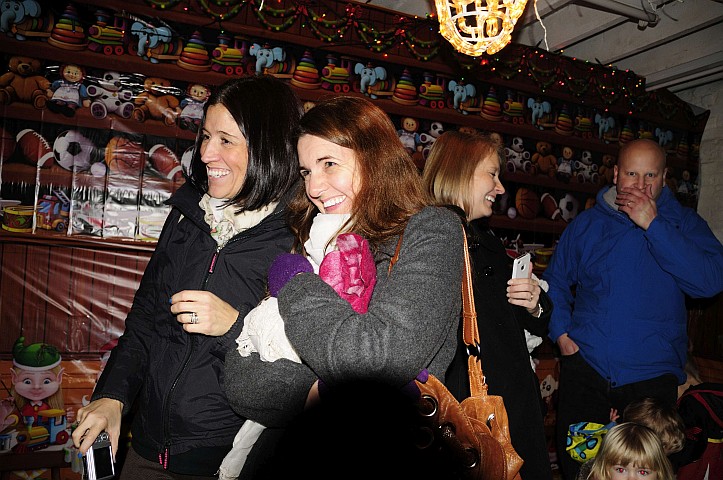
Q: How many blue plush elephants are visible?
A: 8